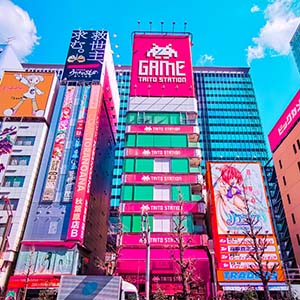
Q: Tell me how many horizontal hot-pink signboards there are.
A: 5